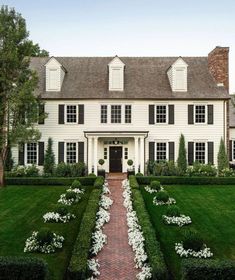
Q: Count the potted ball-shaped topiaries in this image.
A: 2